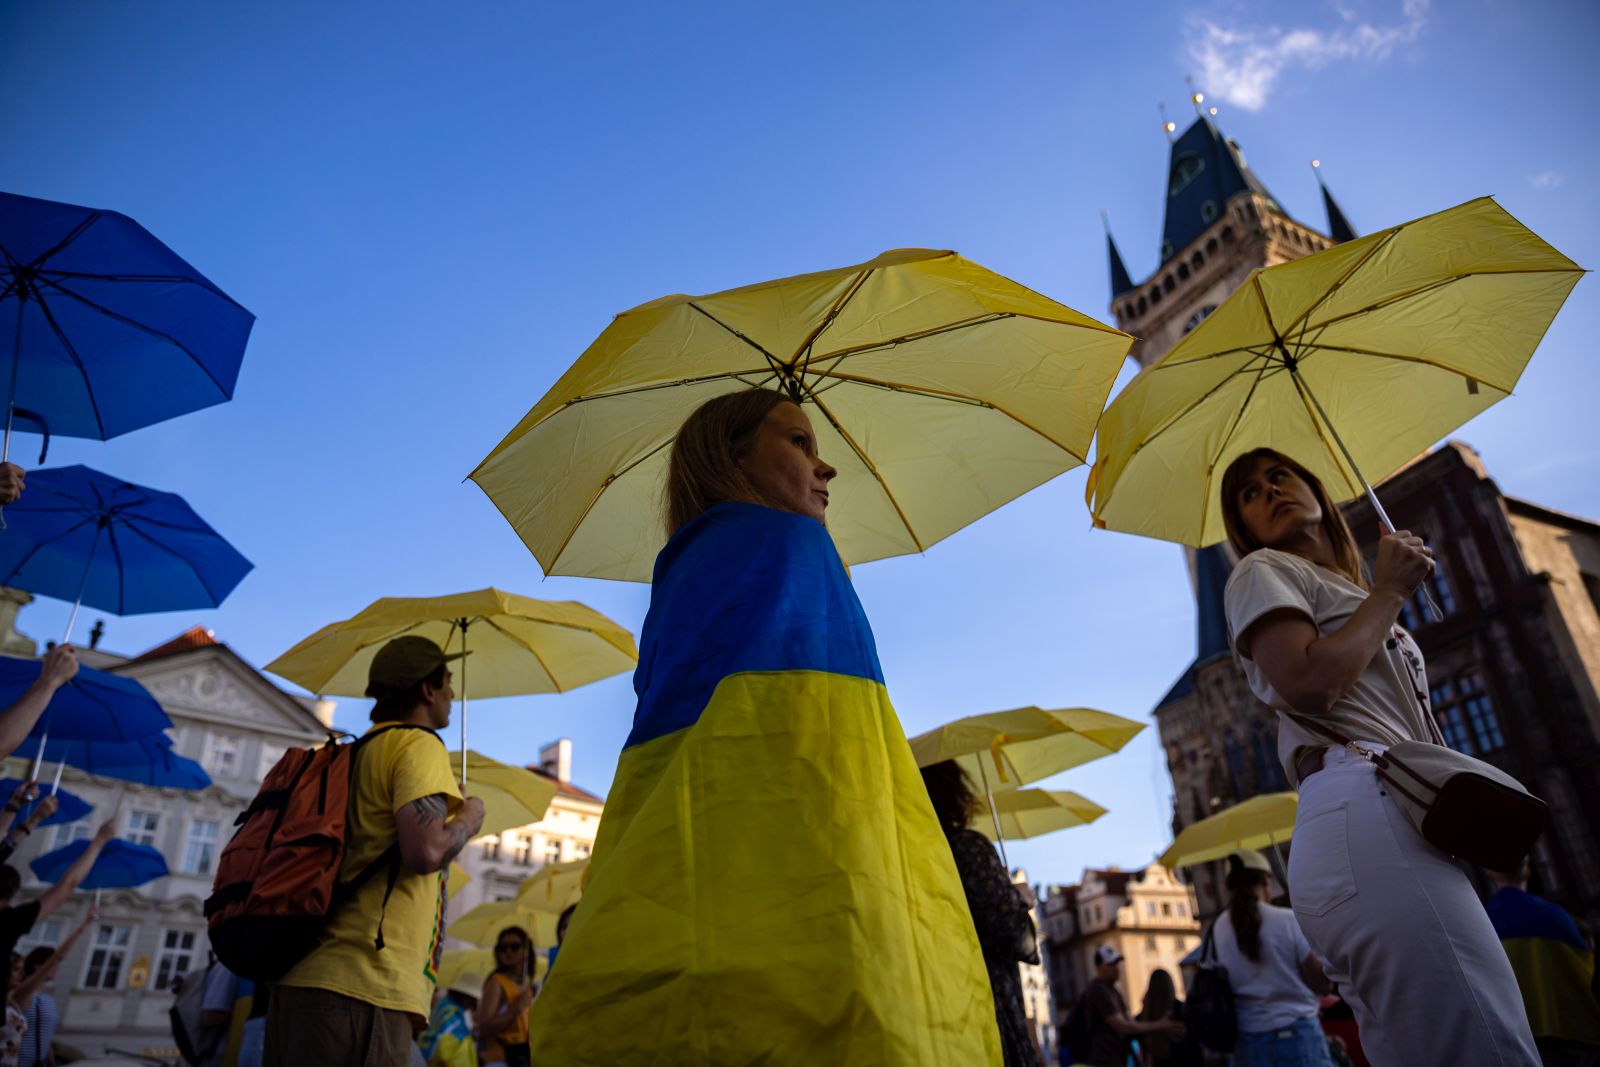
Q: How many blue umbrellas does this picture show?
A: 7